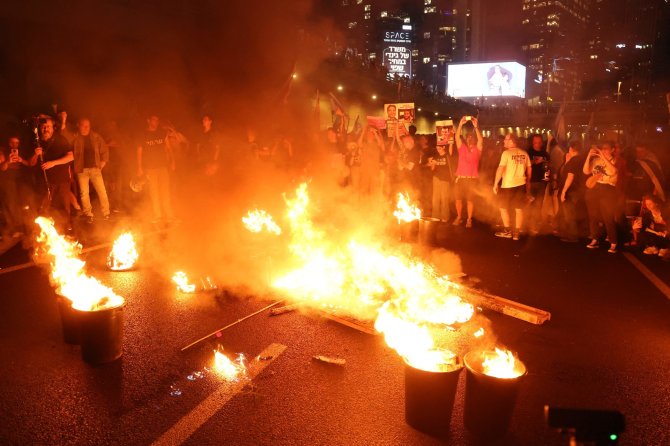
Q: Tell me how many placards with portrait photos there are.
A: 3